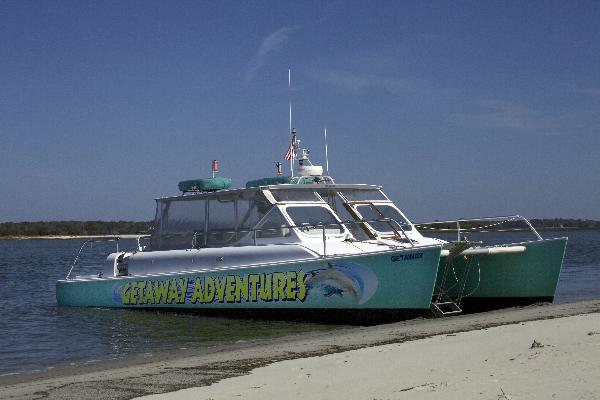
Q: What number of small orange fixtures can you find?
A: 2